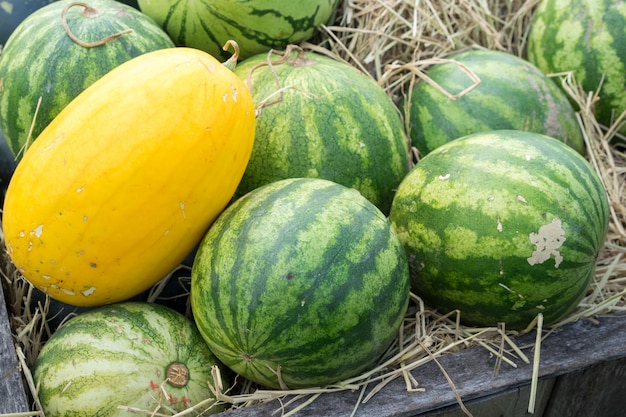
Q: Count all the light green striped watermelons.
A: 8